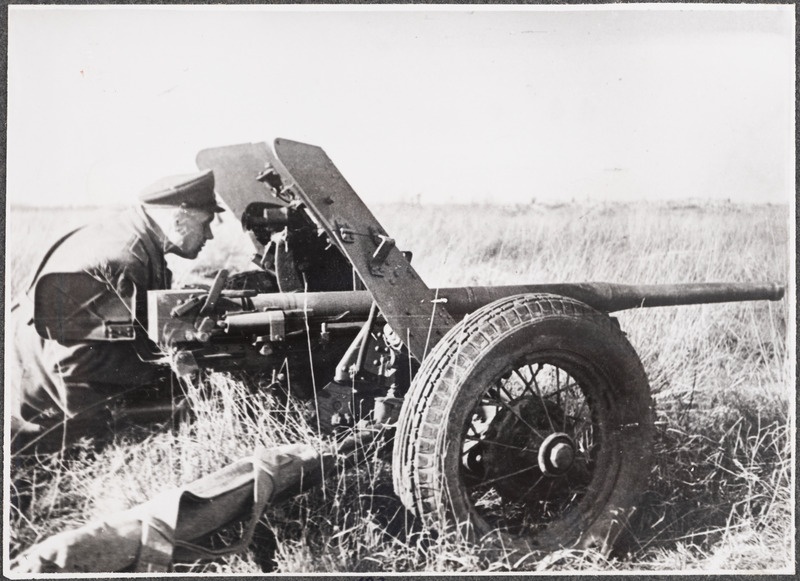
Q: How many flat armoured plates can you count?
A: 2